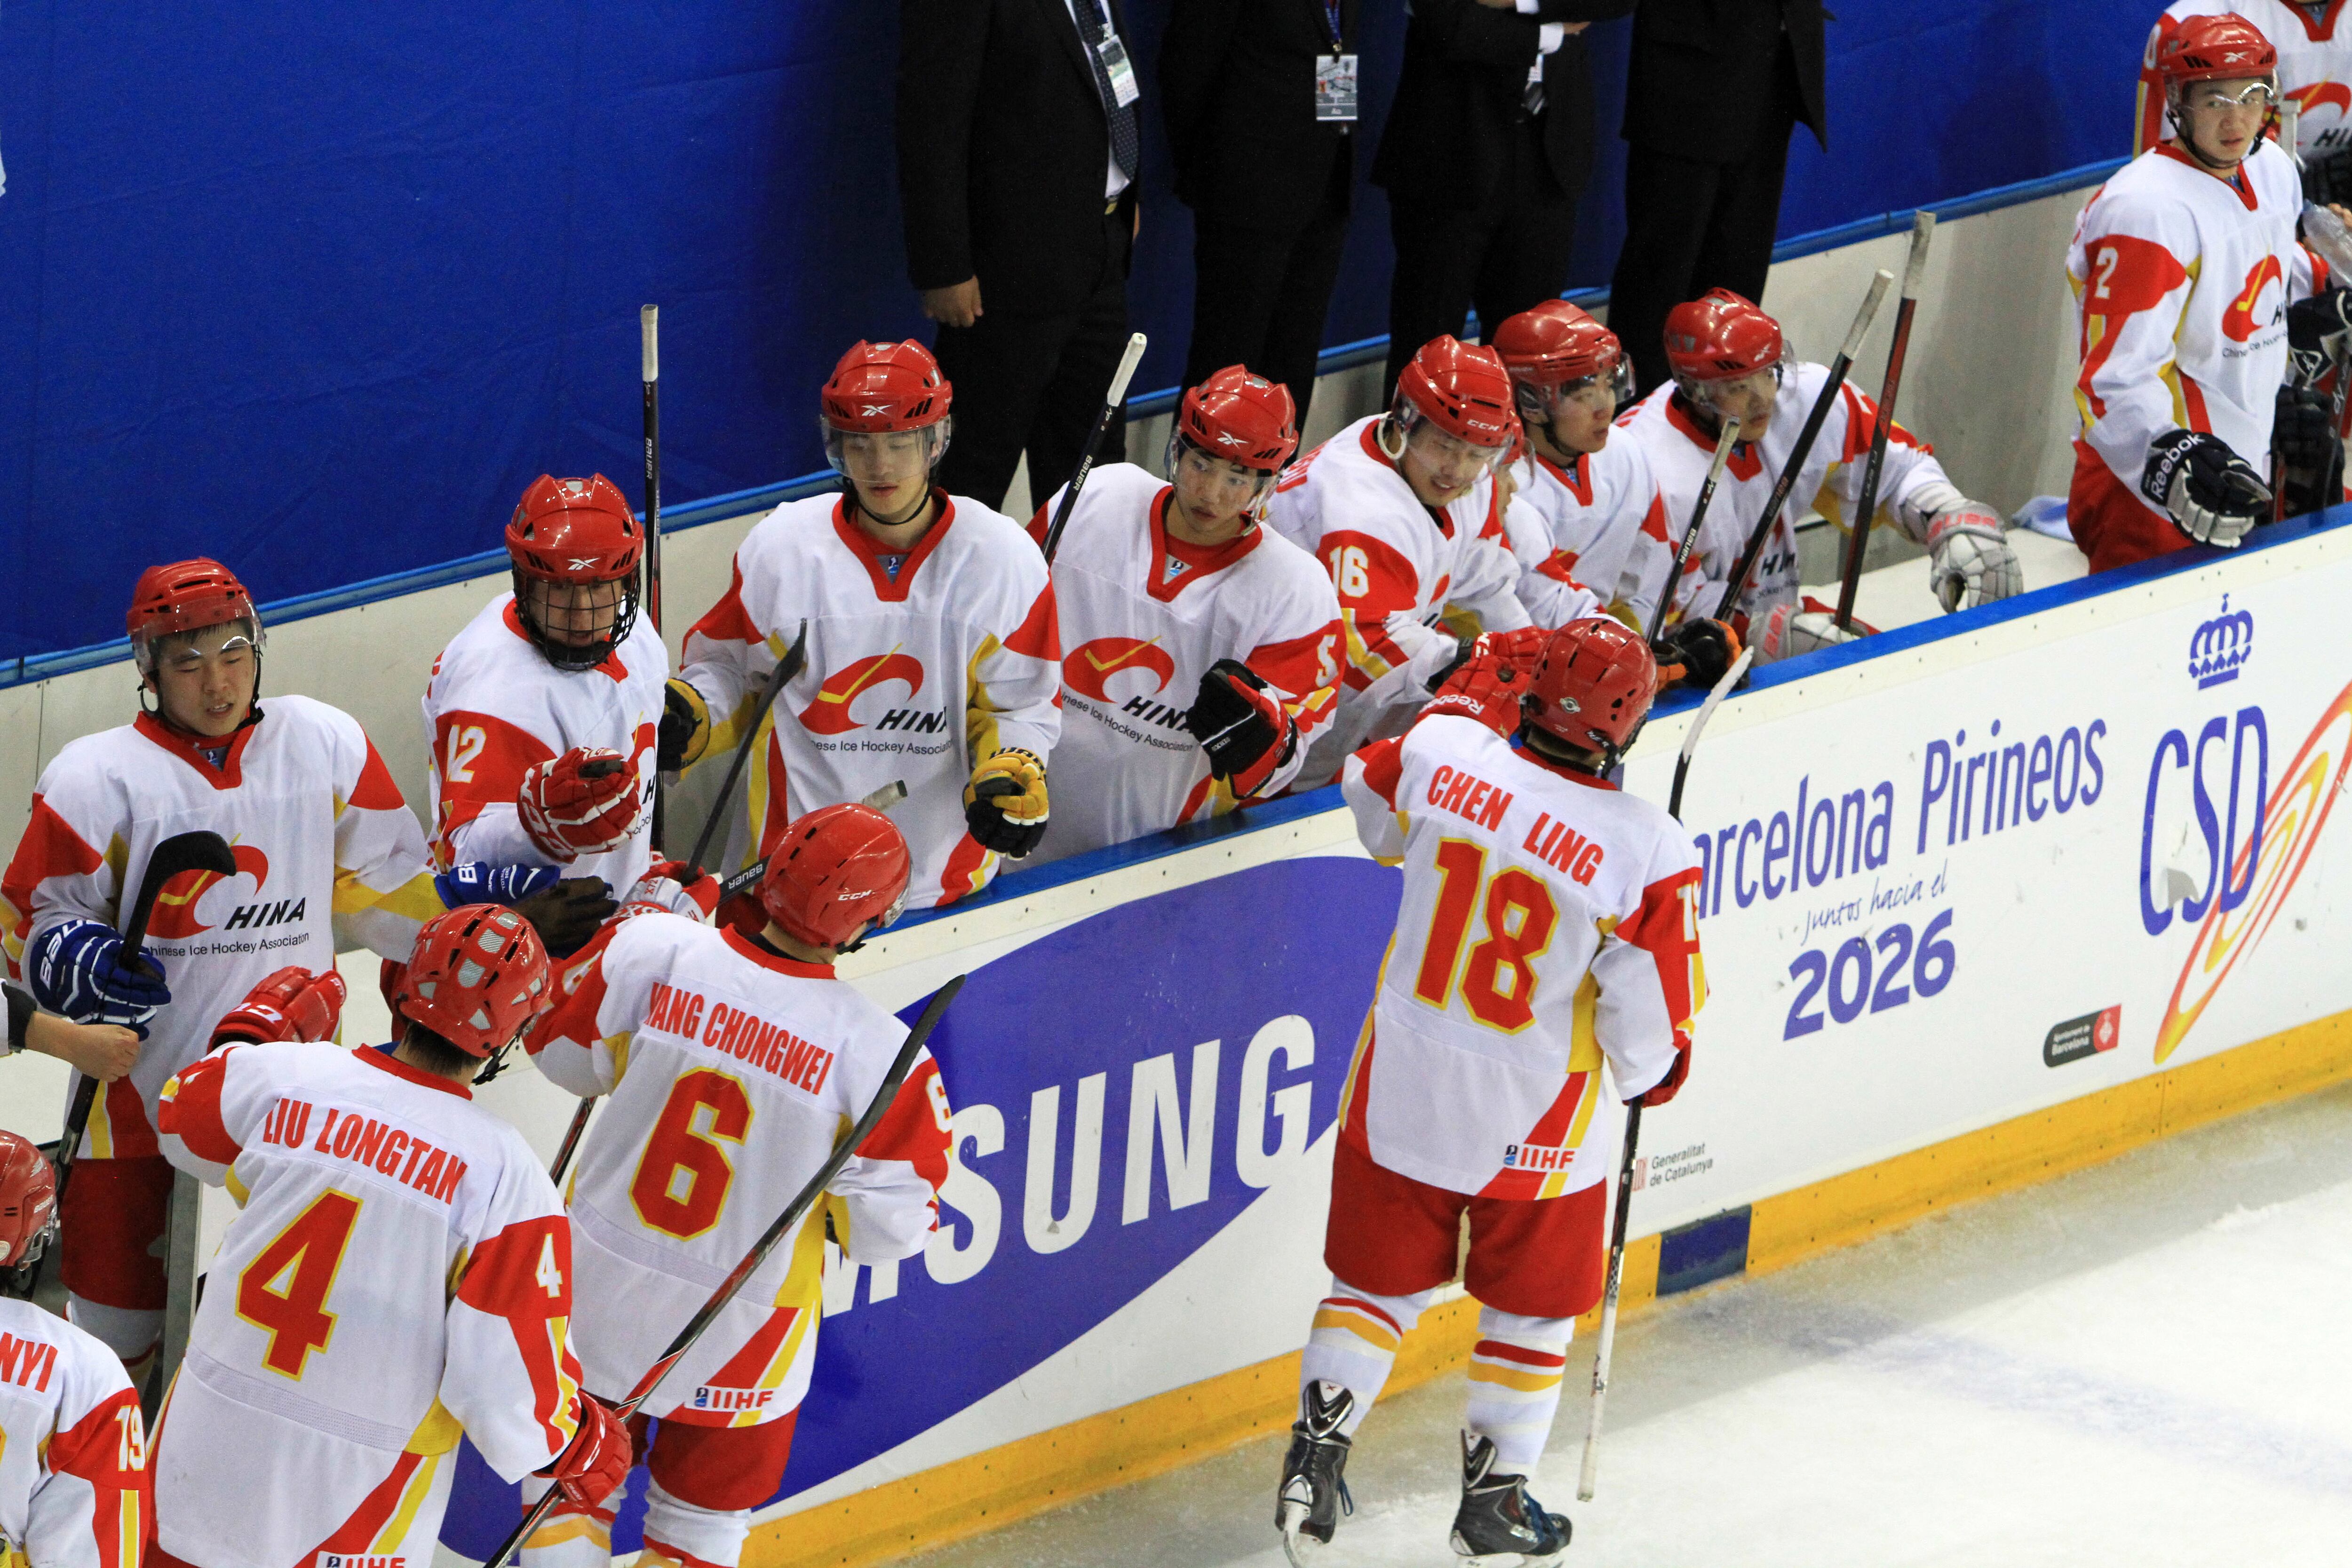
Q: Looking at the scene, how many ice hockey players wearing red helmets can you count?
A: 13